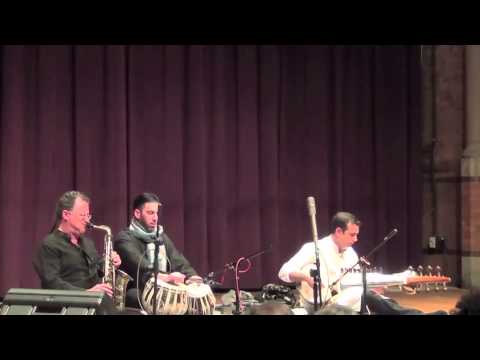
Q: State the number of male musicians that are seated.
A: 3